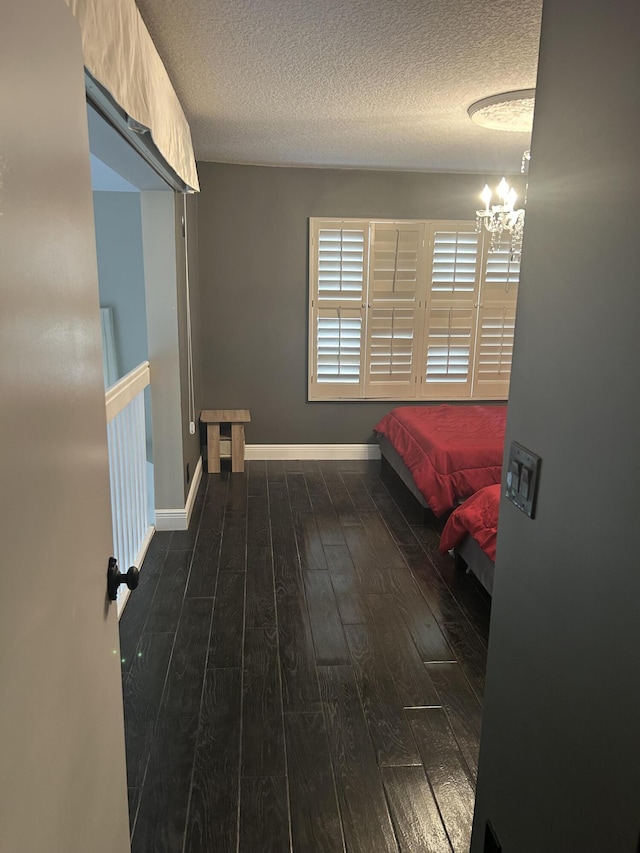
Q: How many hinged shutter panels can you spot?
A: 4